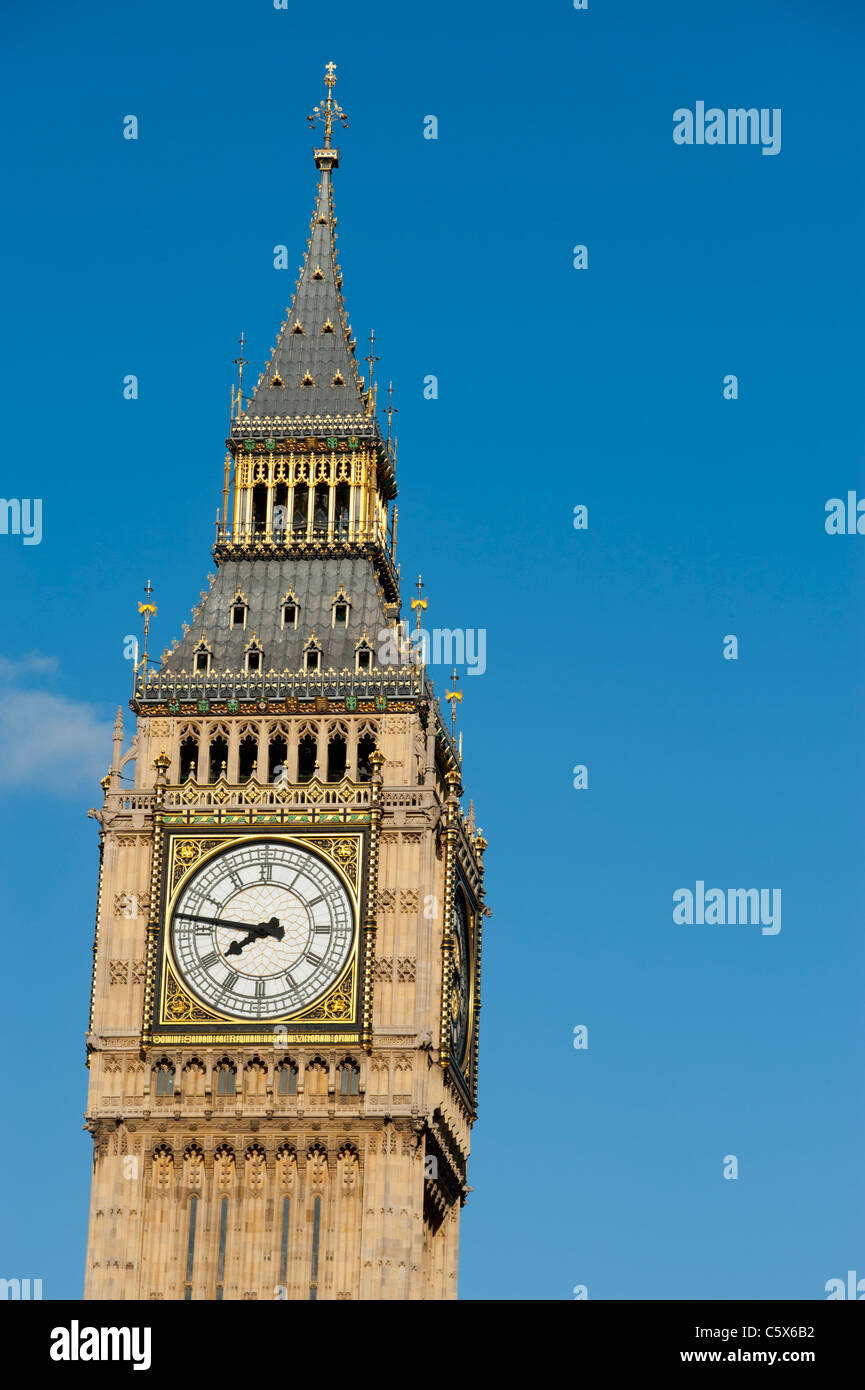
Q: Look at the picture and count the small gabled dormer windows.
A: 7